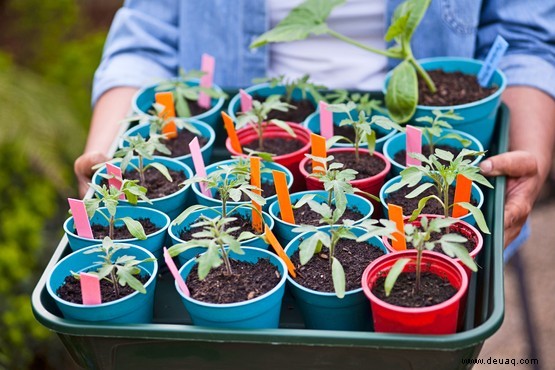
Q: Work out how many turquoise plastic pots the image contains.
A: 15